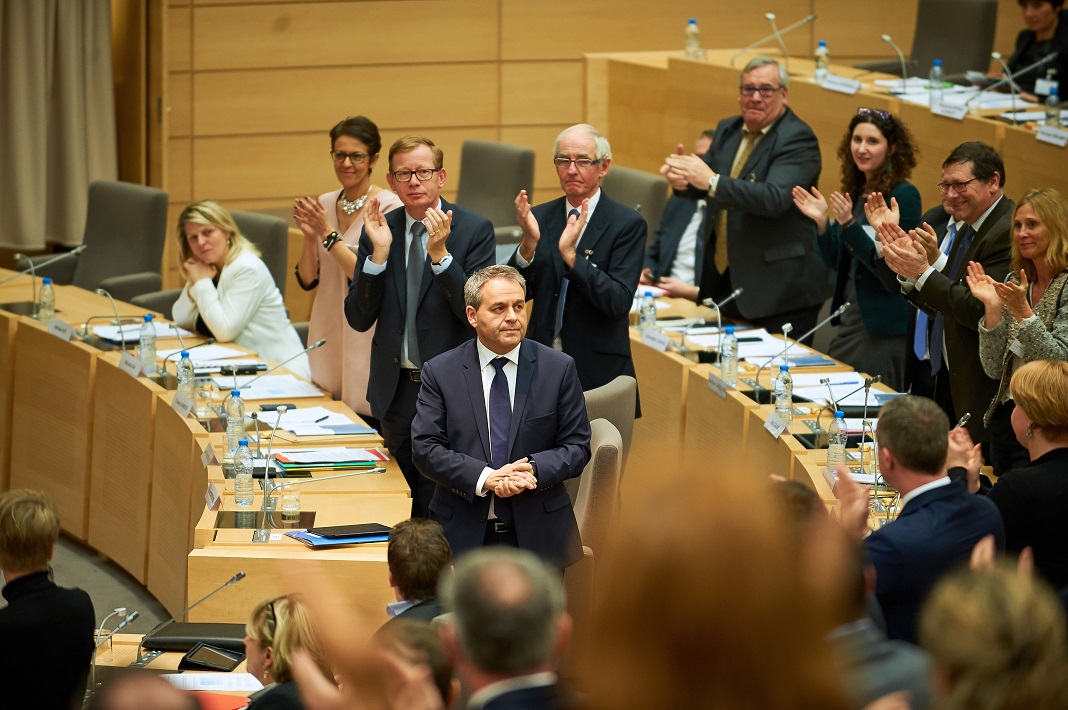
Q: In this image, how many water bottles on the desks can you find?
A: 13